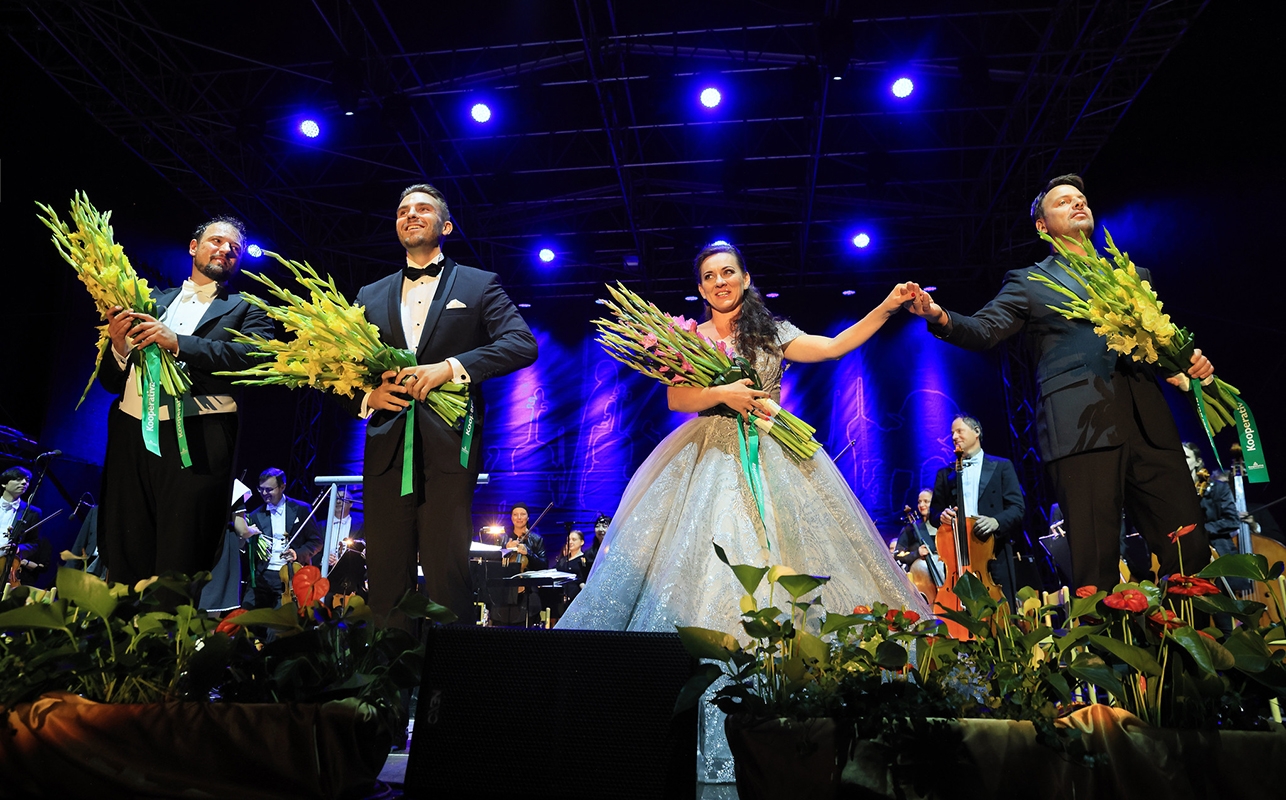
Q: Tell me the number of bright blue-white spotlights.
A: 8